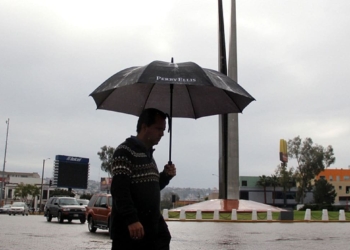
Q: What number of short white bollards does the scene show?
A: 10